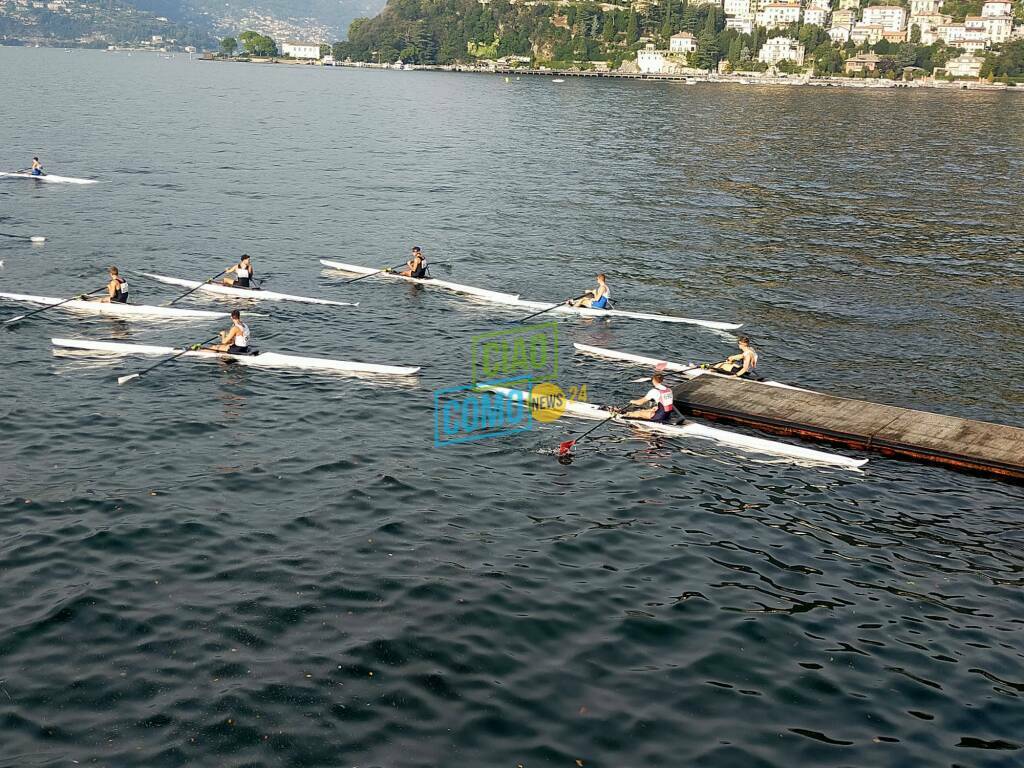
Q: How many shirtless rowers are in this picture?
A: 1